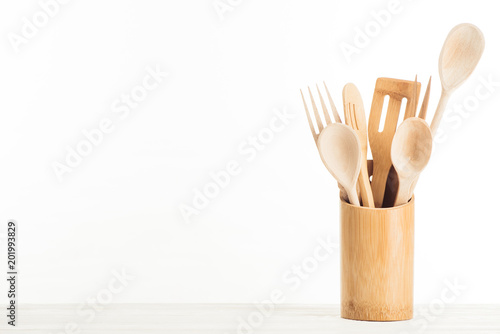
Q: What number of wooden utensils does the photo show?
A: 7